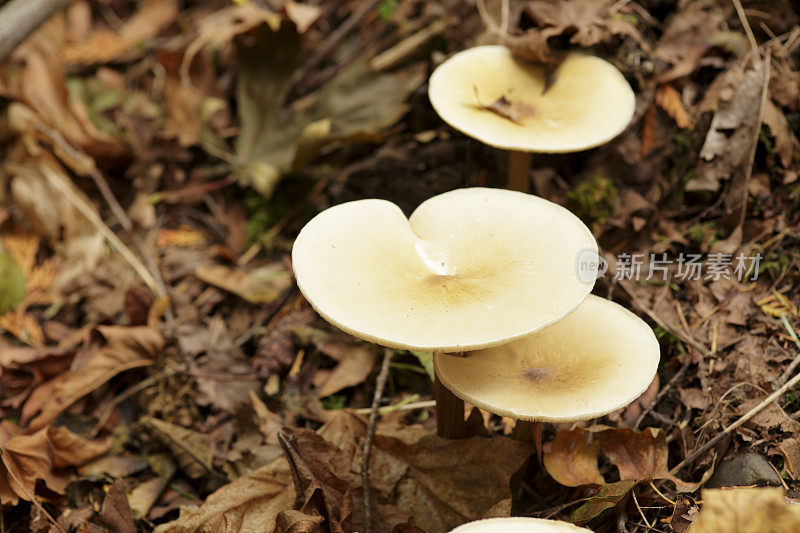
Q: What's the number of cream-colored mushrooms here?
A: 4